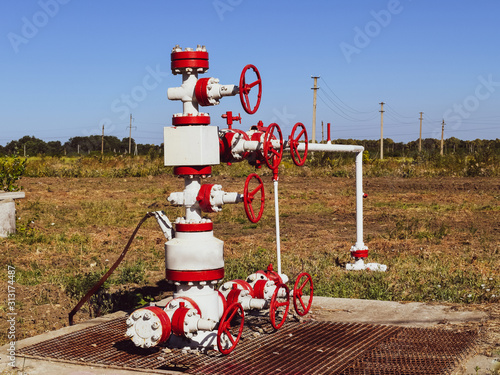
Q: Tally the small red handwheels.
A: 7